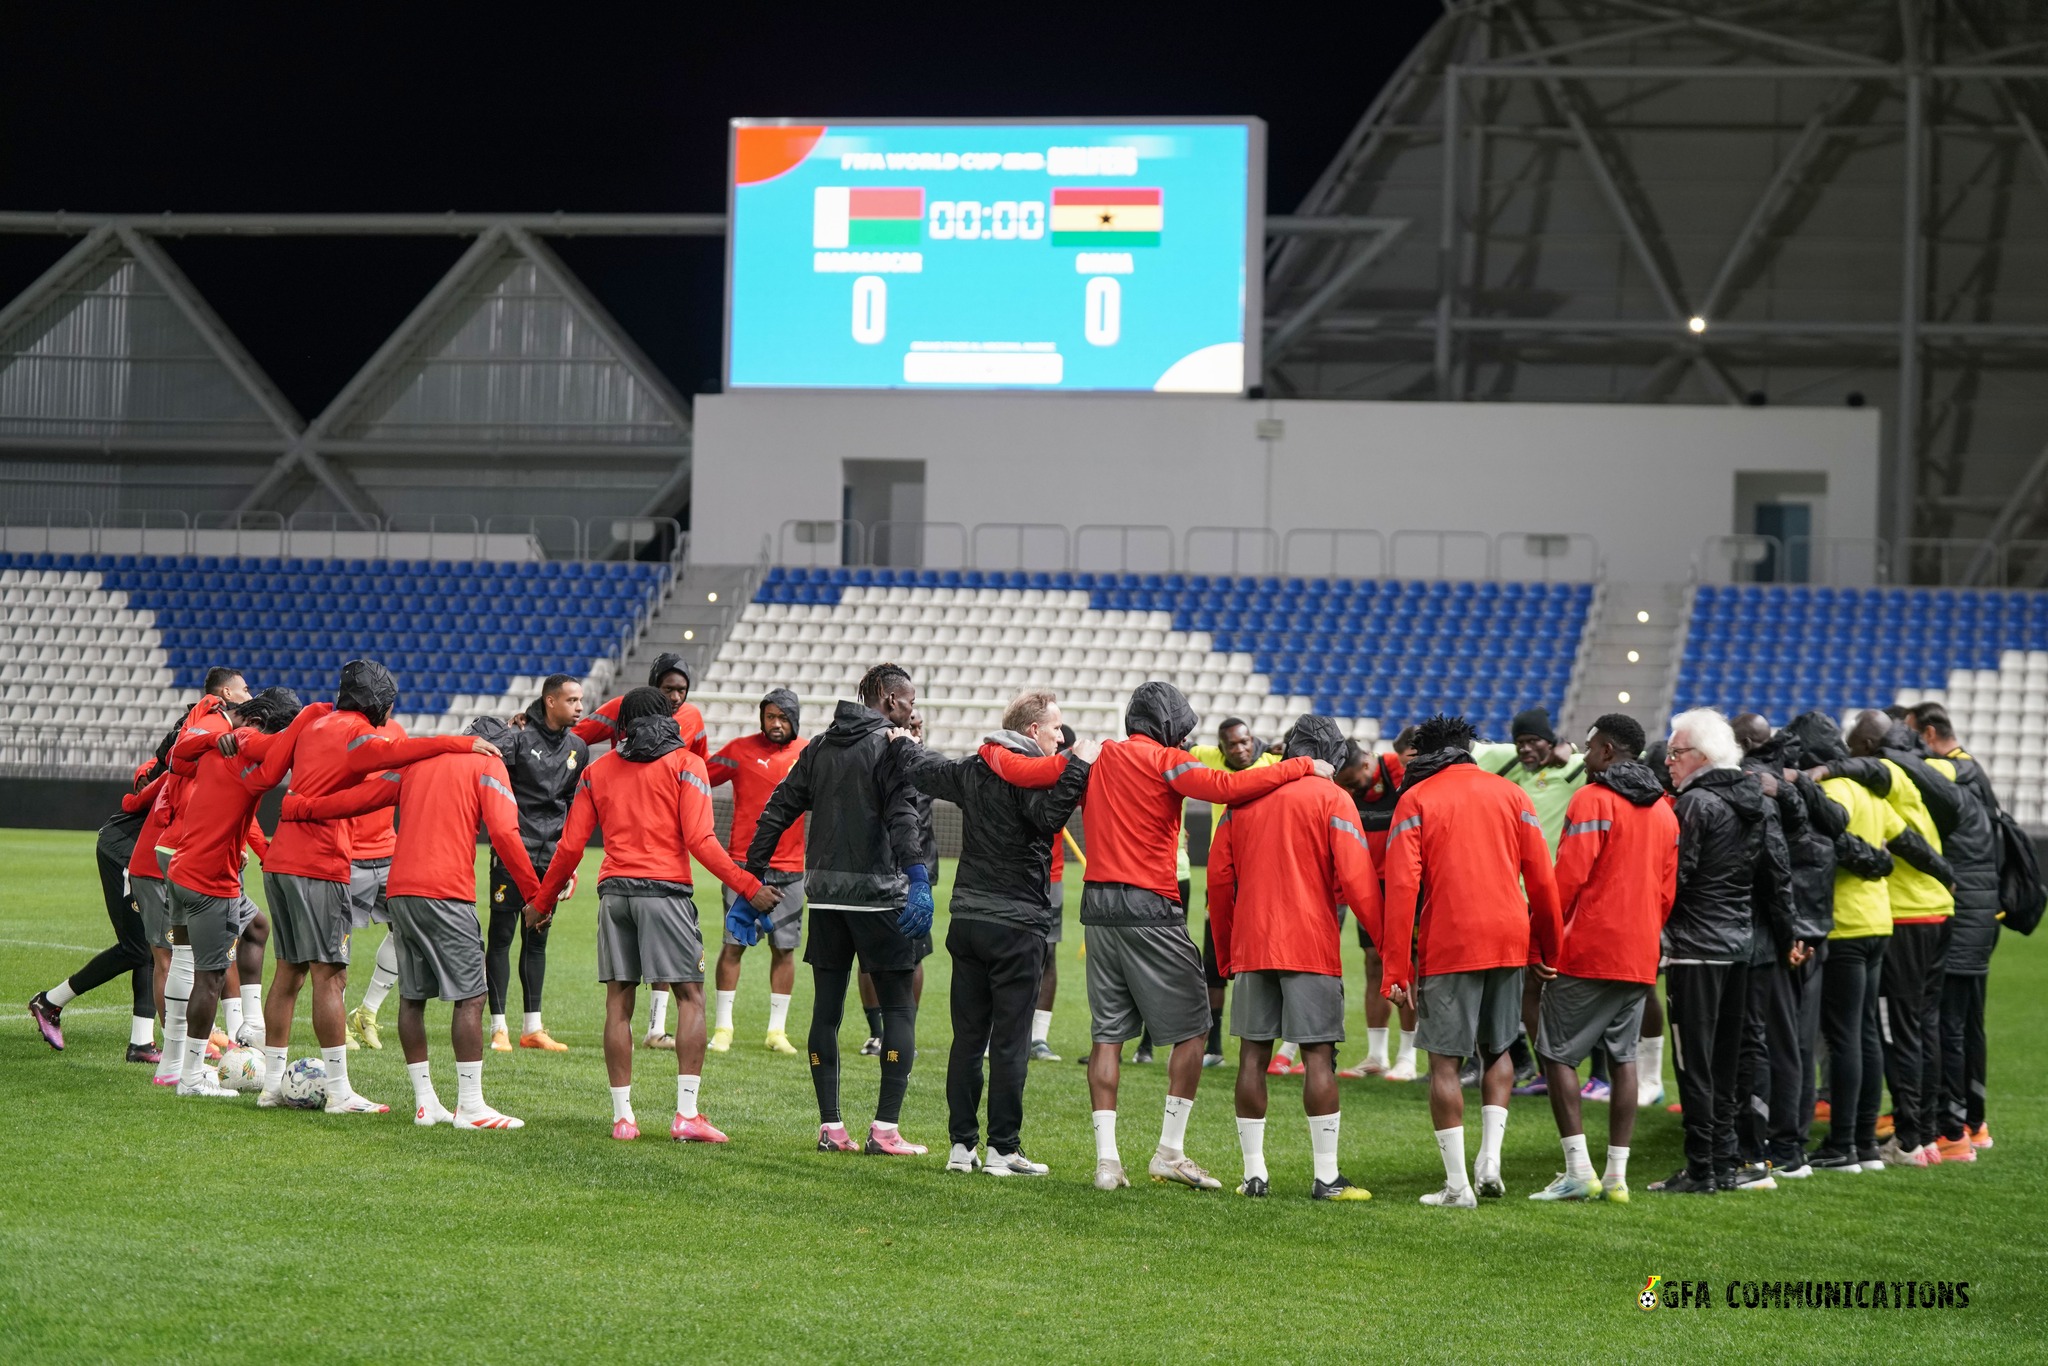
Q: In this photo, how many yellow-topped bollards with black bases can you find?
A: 0